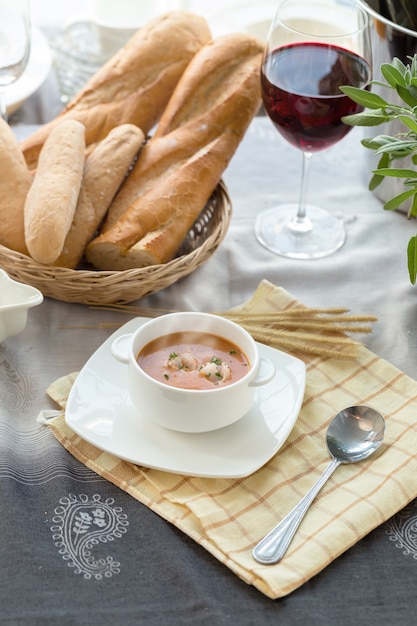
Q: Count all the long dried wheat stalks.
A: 5